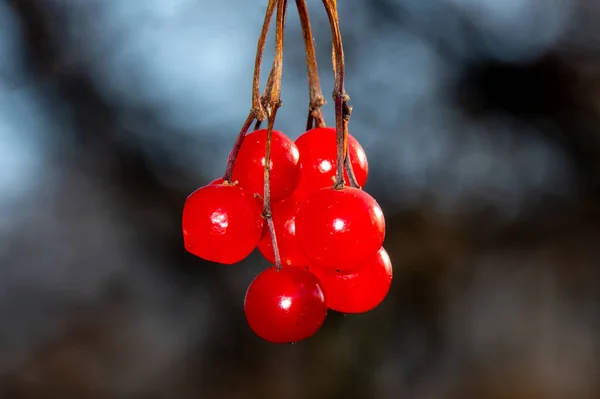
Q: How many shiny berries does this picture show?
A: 7